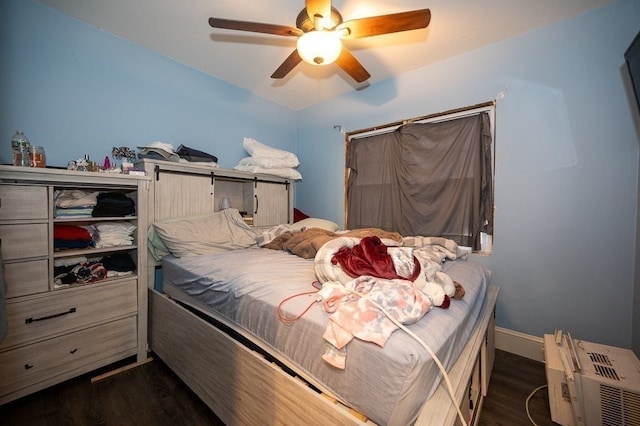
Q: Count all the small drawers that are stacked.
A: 3